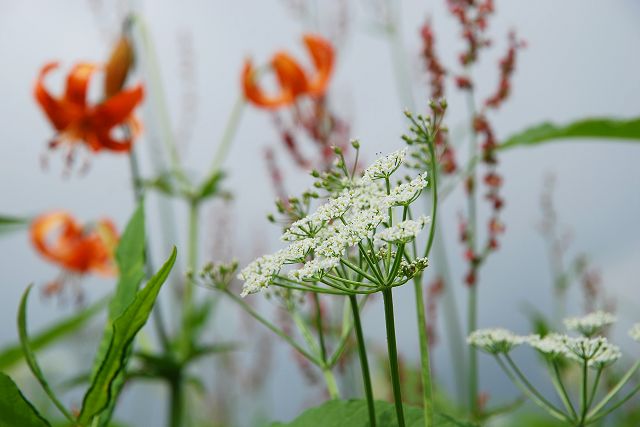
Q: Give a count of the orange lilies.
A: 3